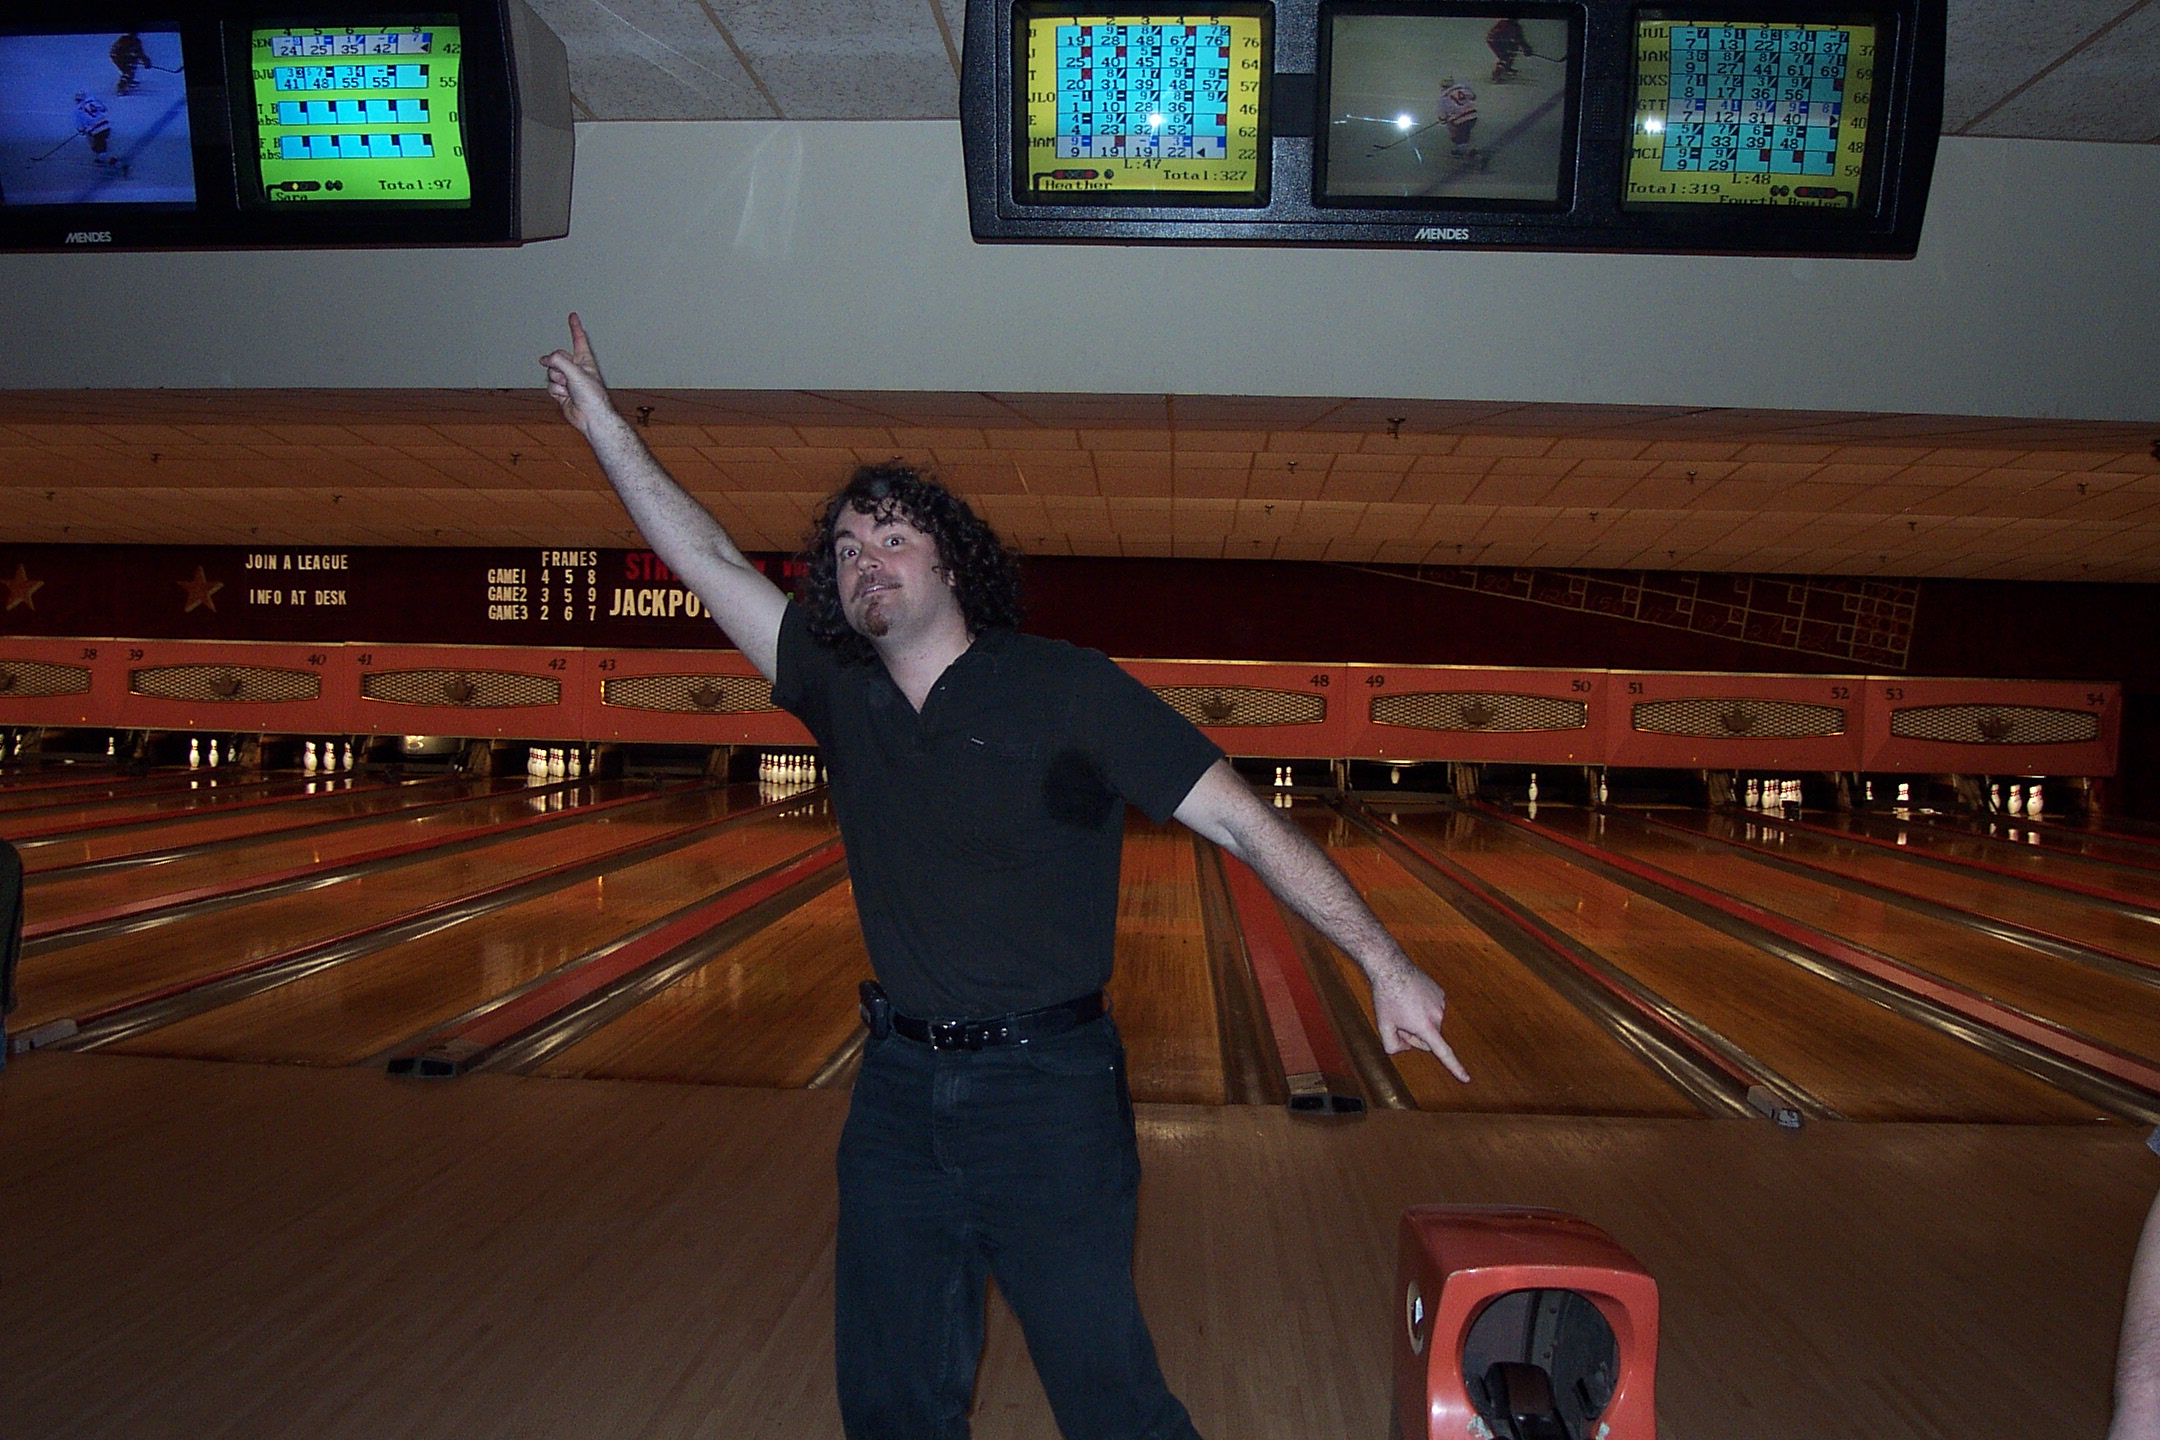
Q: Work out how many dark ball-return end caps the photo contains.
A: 2